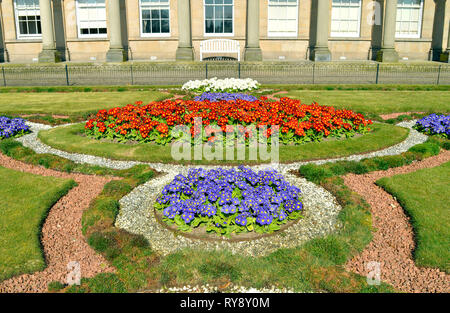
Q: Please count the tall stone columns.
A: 6